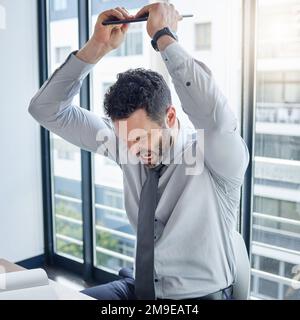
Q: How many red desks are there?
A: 0